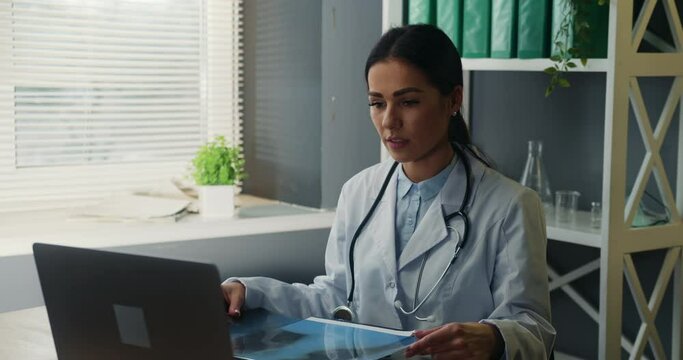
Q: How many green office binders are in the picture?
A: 6